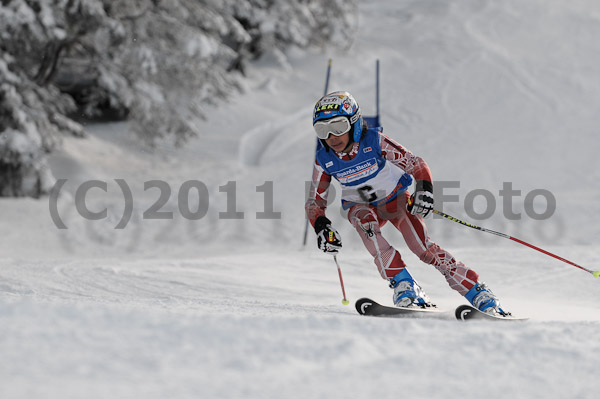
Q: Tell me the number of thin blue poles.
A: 2